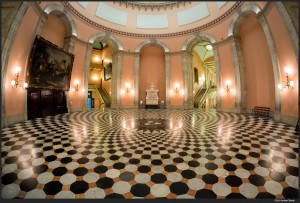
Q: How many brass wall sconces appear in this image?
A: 6